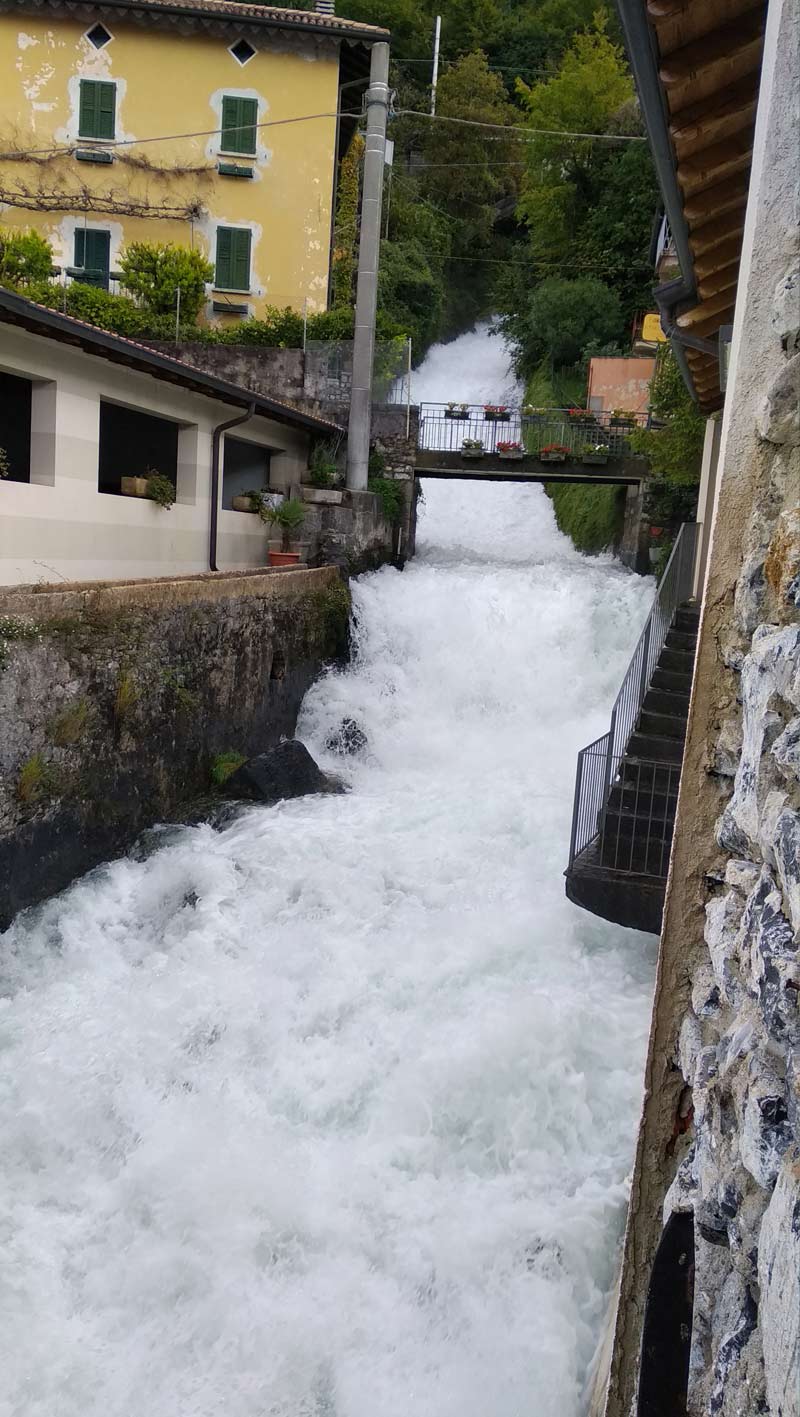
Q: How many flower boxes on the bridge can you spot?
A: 9